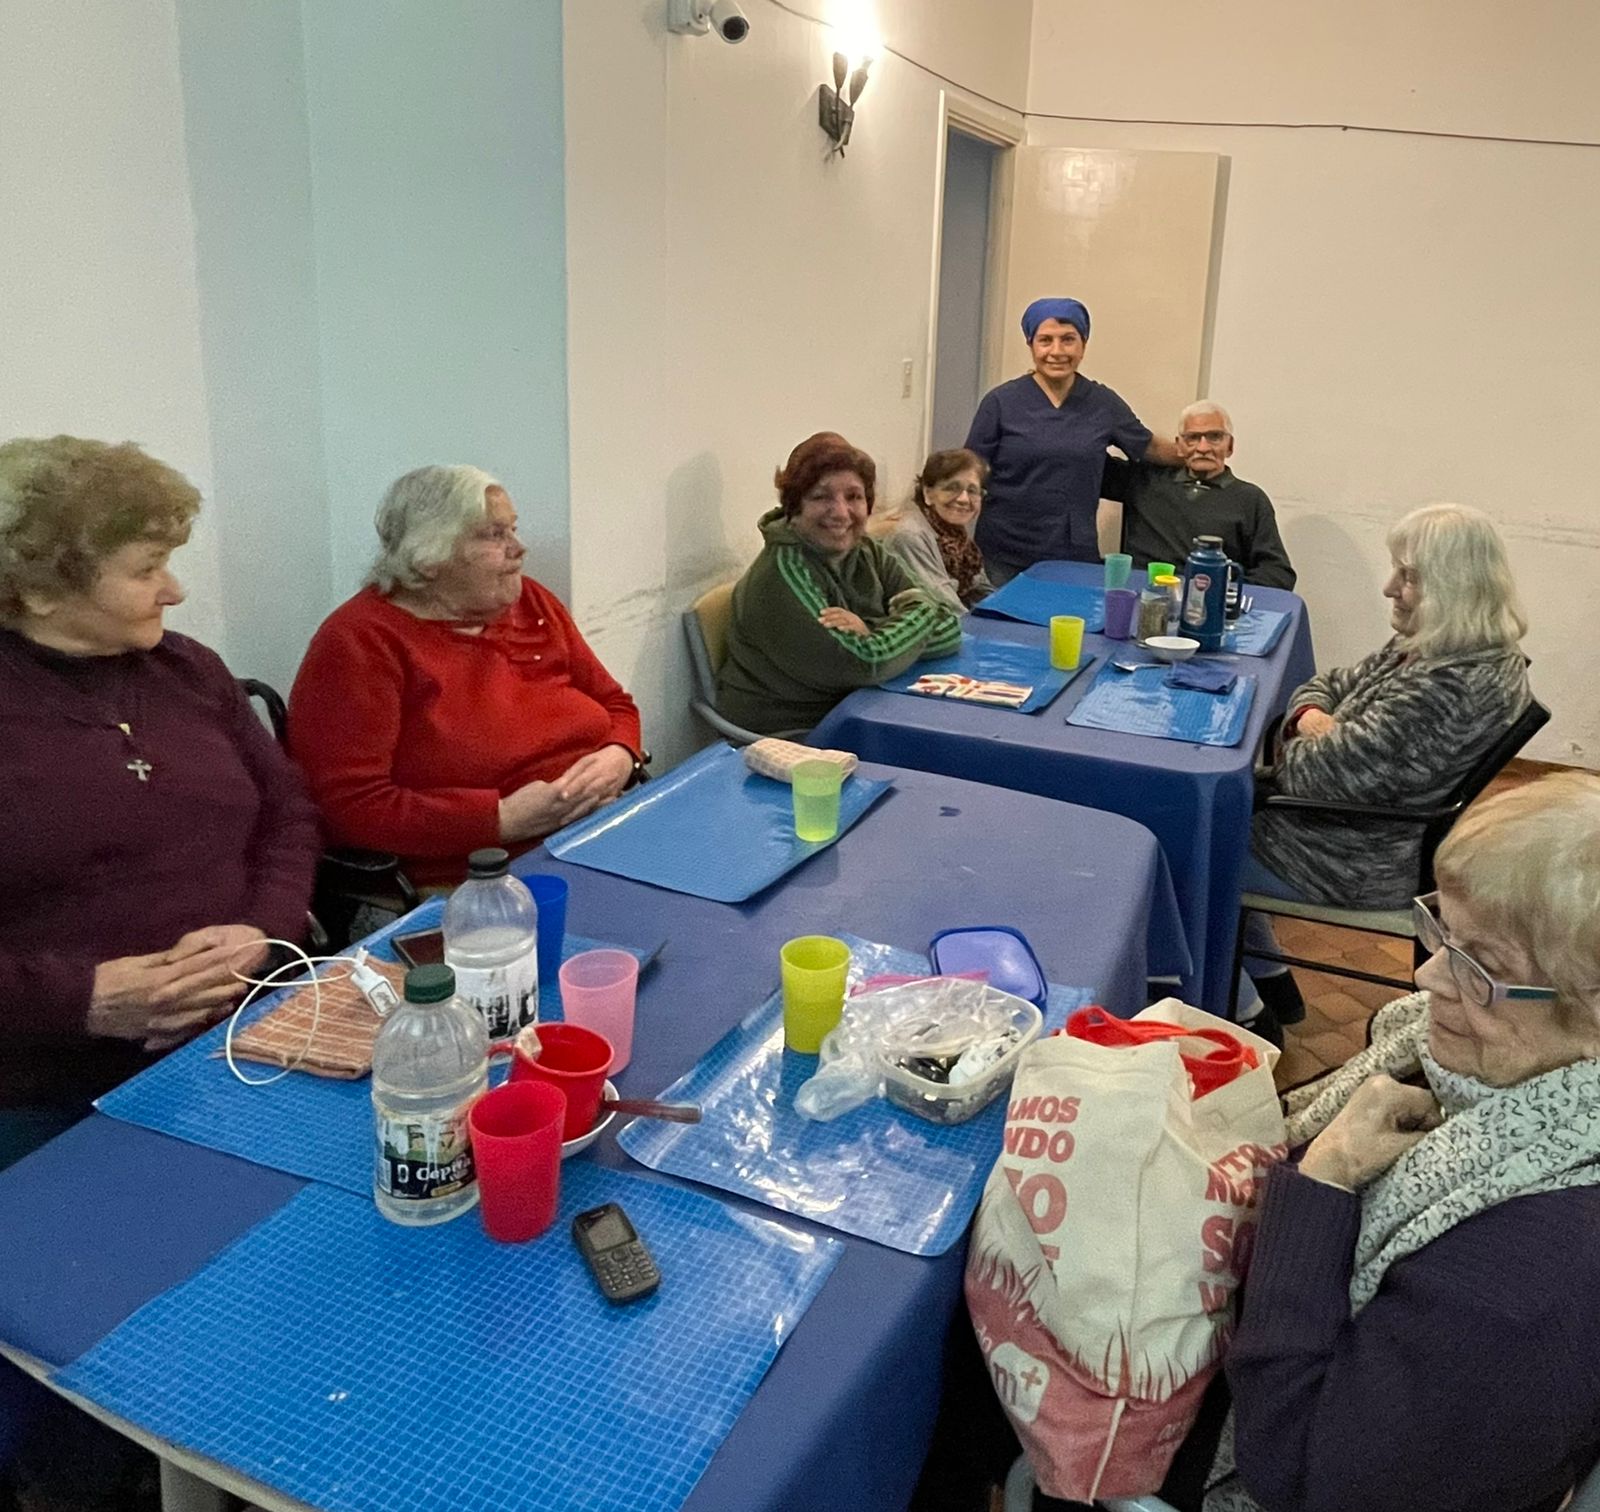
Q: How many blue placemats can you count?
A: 8